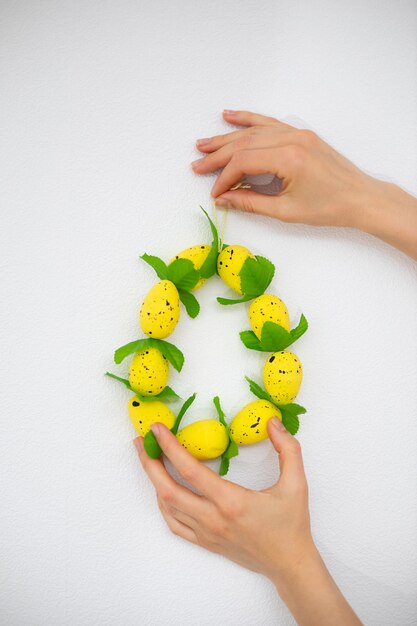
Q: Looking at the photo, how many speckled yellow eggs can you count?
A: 9